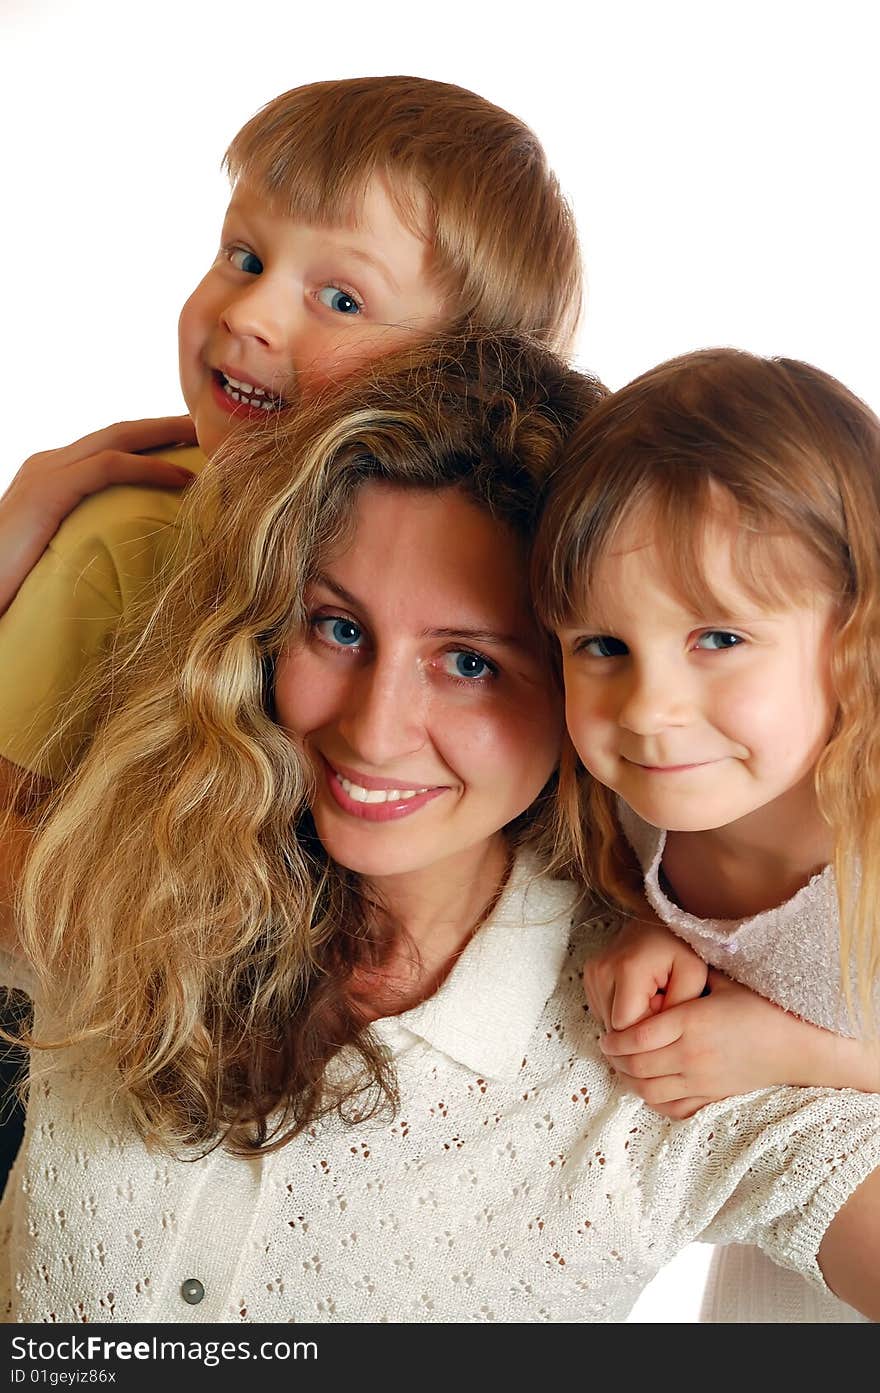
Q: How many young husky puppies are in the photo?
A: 0